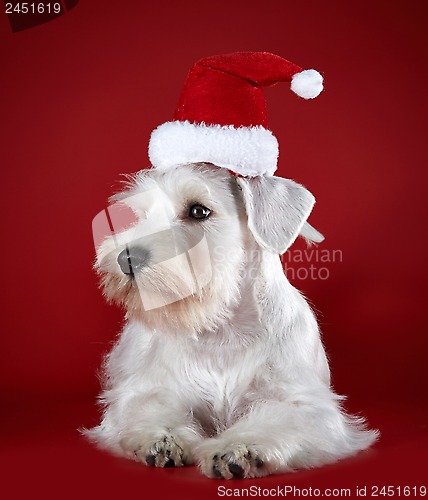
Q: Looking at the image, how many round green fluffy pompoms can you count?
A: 0